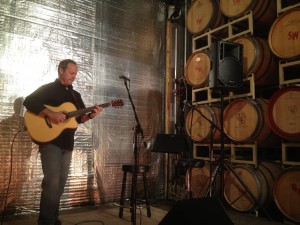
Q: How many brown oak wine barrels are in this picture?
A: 11